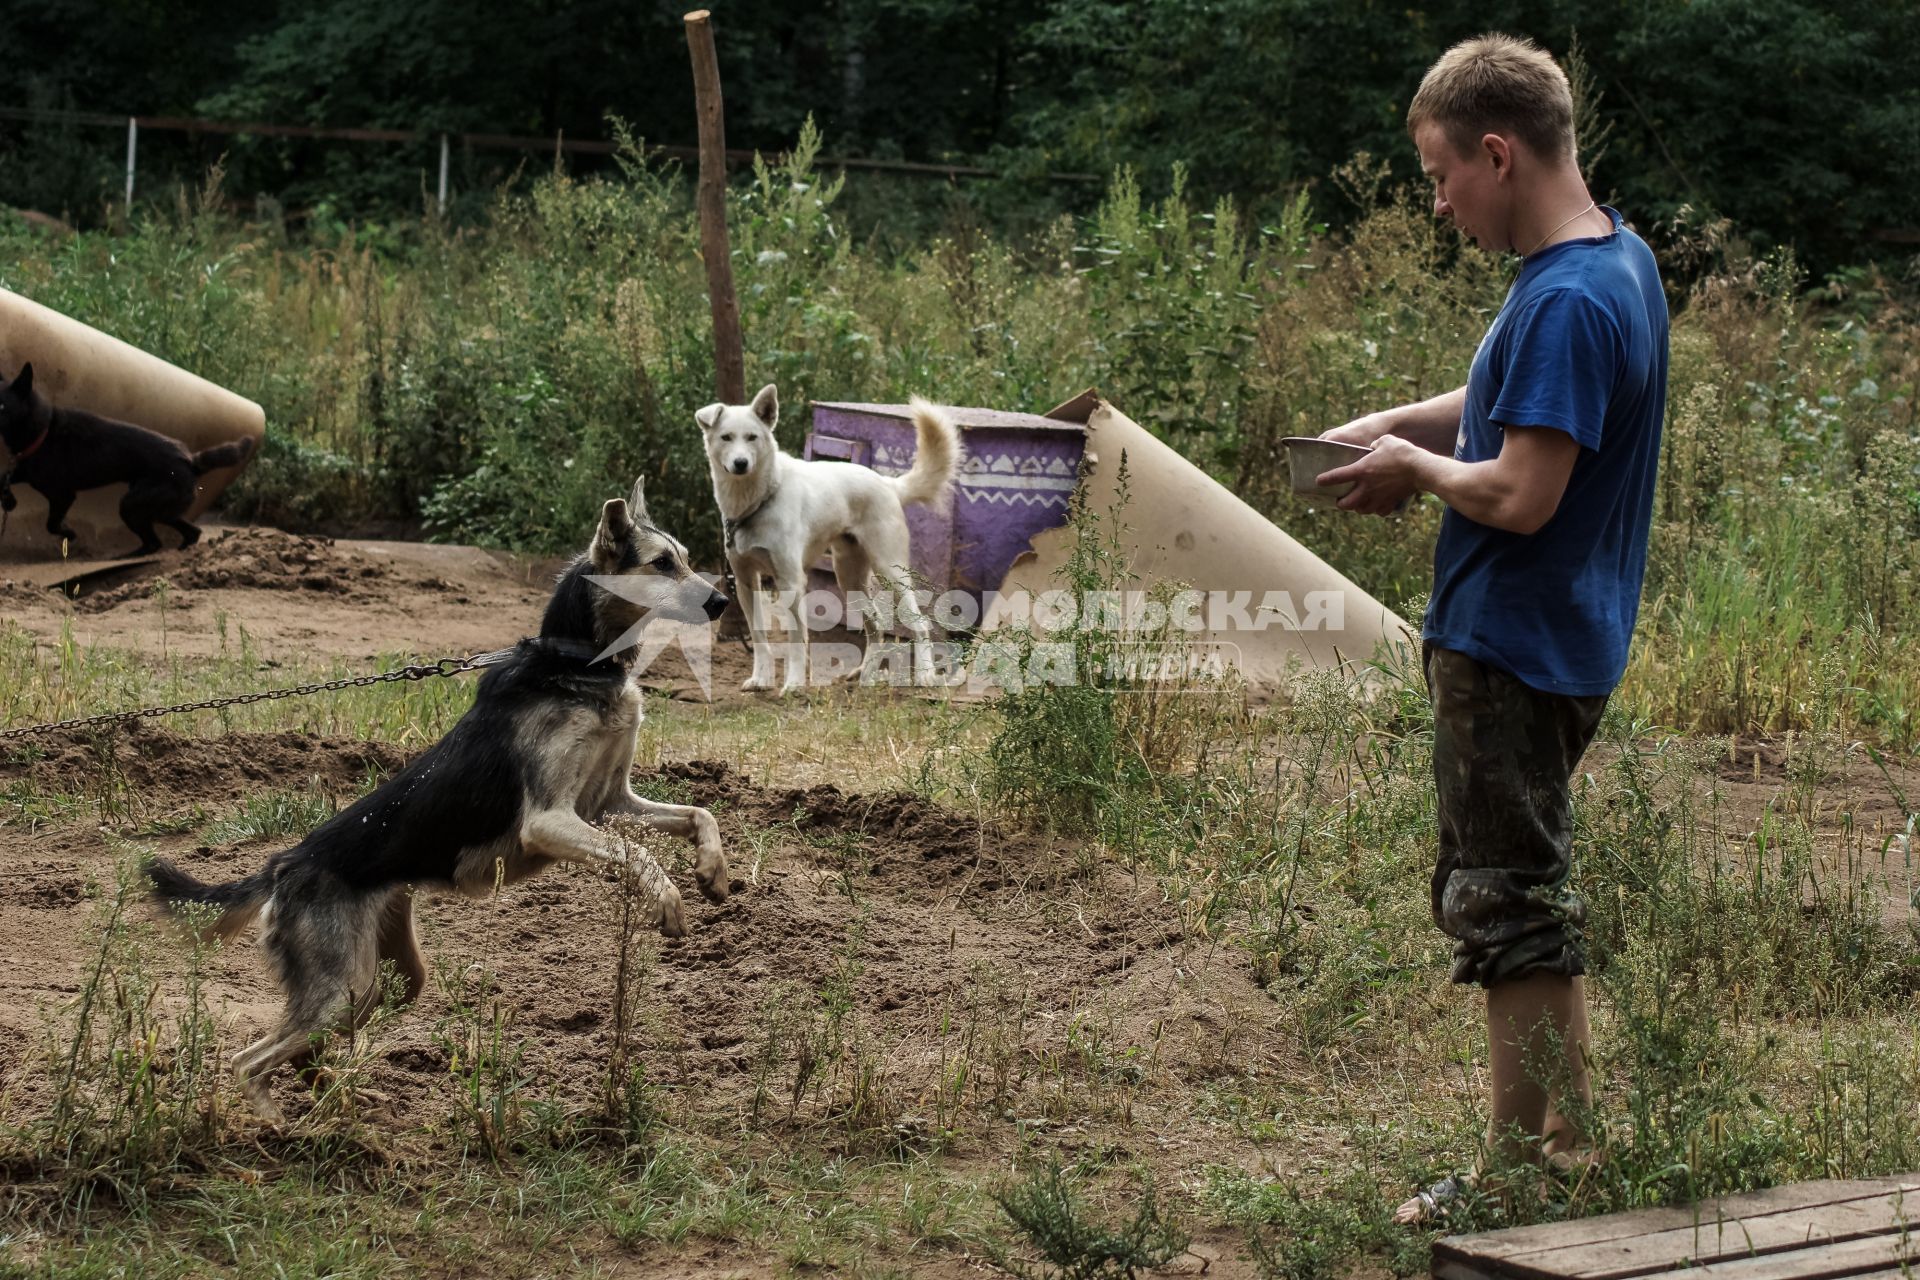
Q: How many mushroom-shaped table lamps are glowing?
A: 0